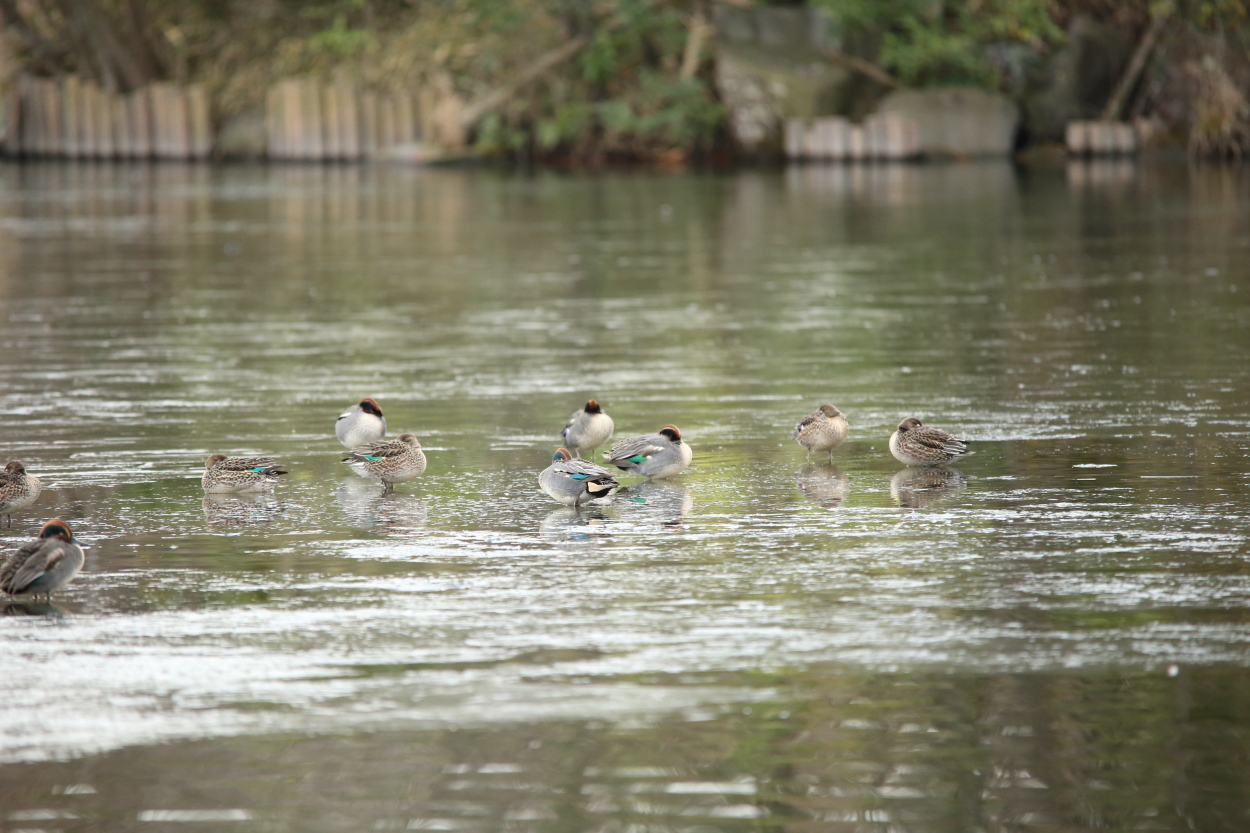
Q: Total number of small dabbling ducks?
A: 10